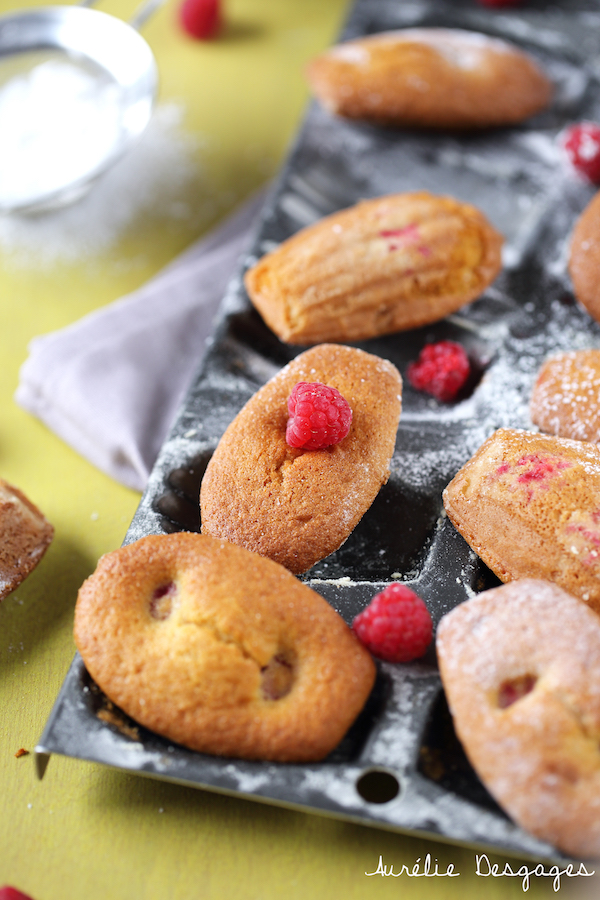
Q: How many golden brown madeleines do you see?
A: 9